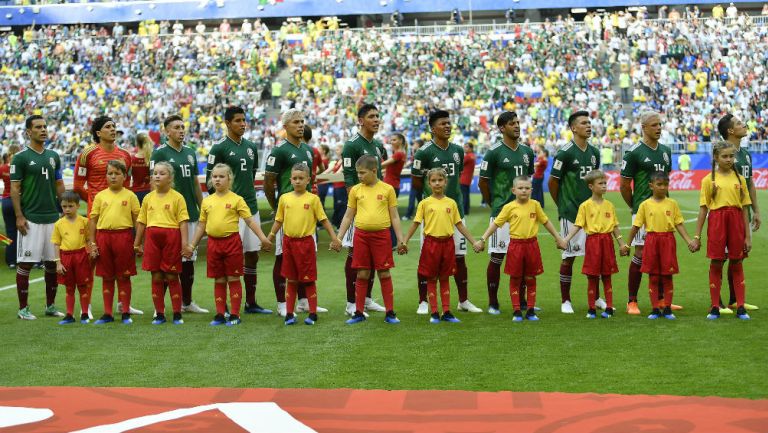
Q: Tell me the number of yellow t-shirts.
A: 11